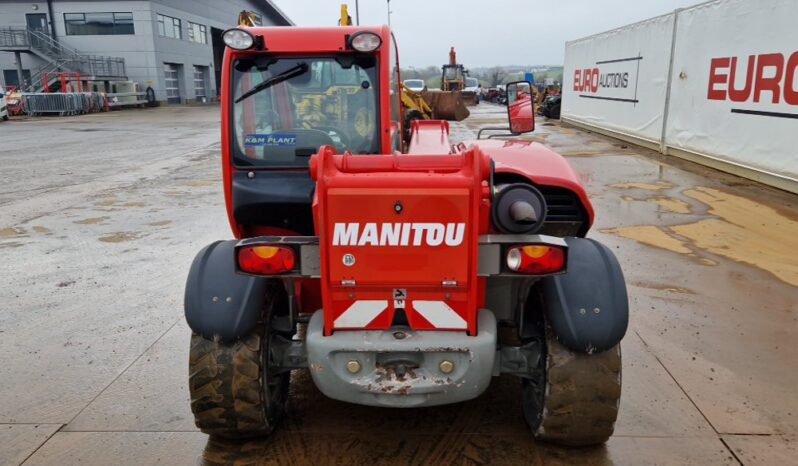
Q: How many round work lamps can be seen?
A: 2